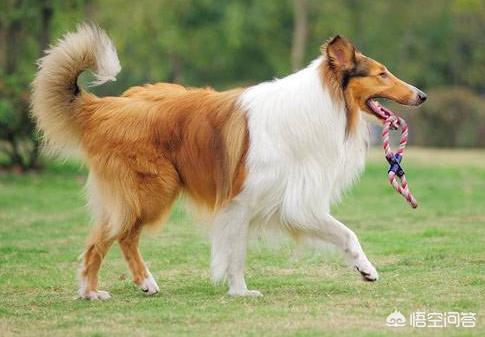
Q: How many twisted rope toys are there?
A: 1